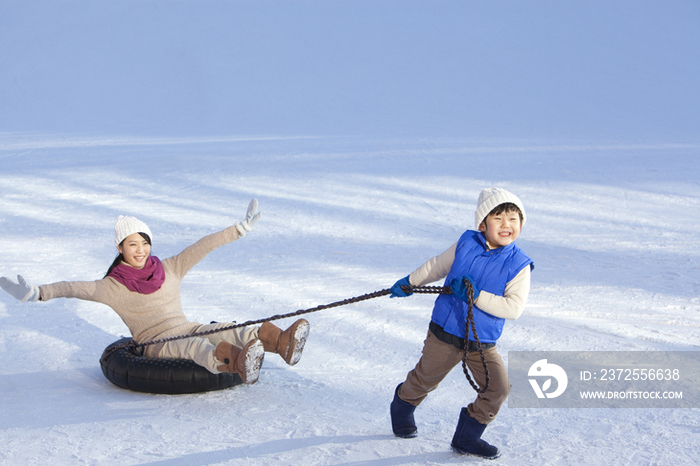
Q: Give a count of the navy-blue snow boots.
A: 2